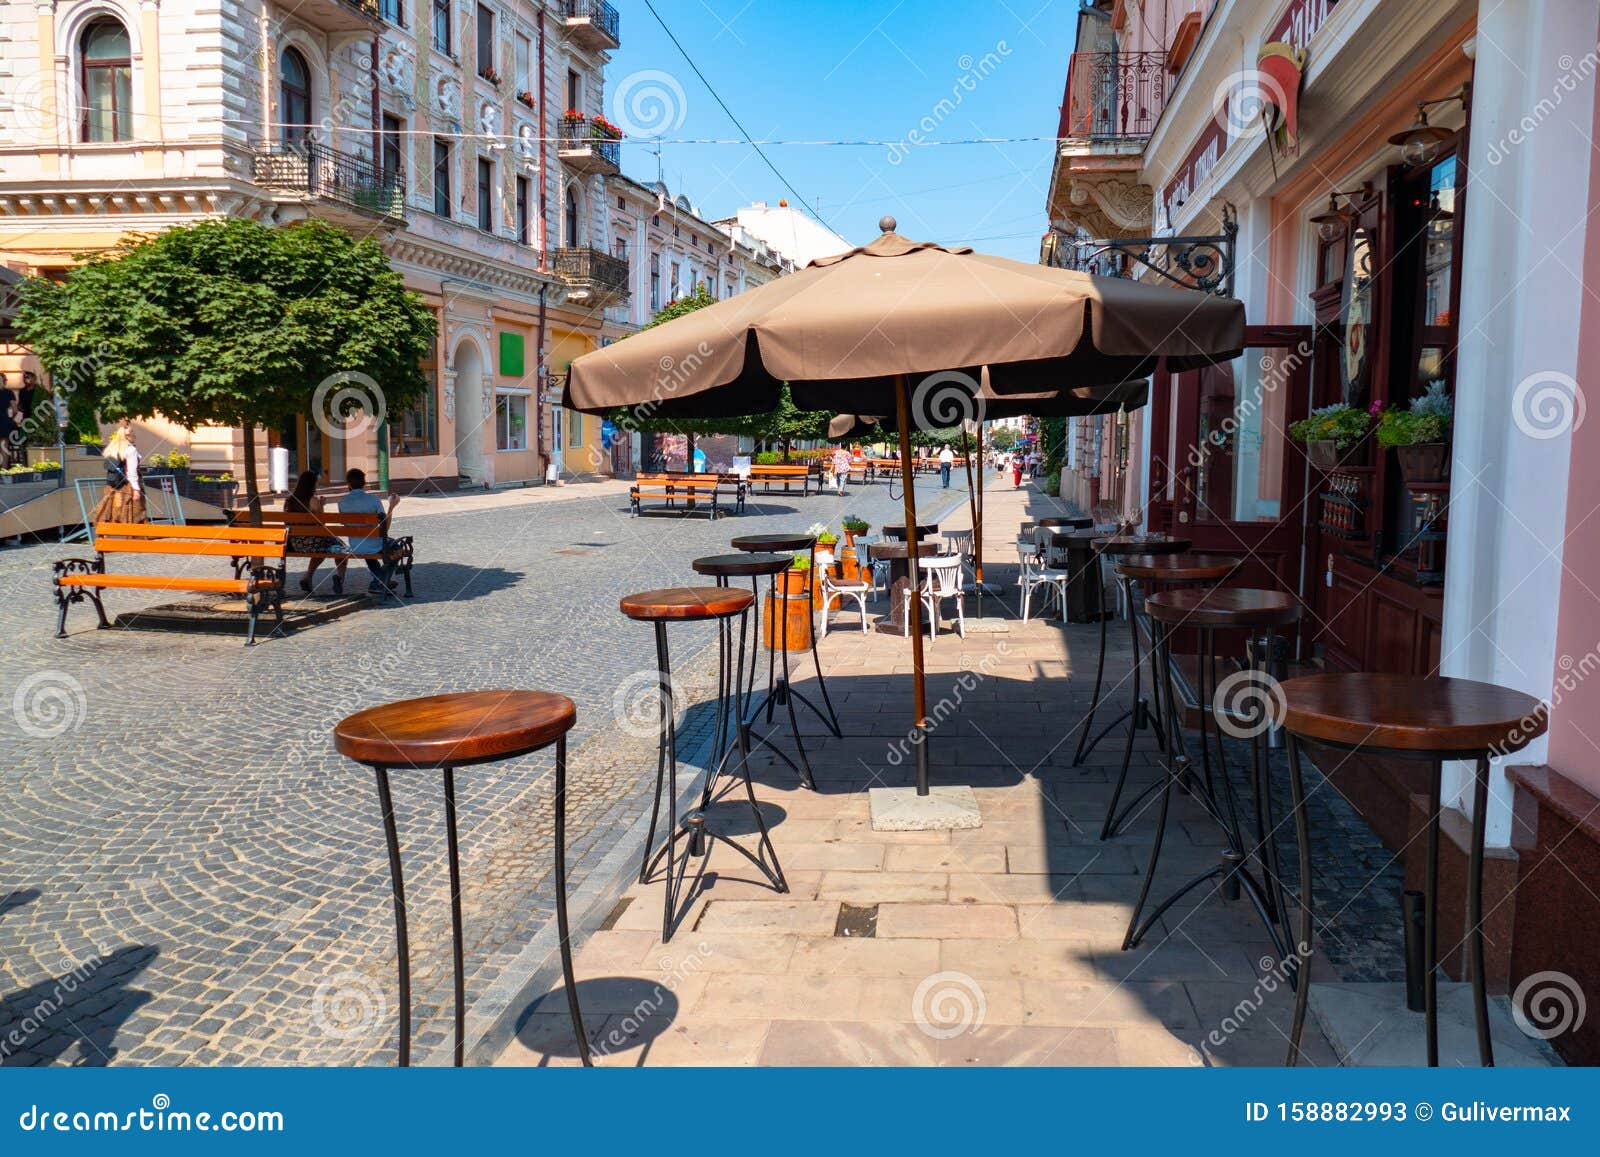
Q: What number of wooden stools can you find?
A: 8